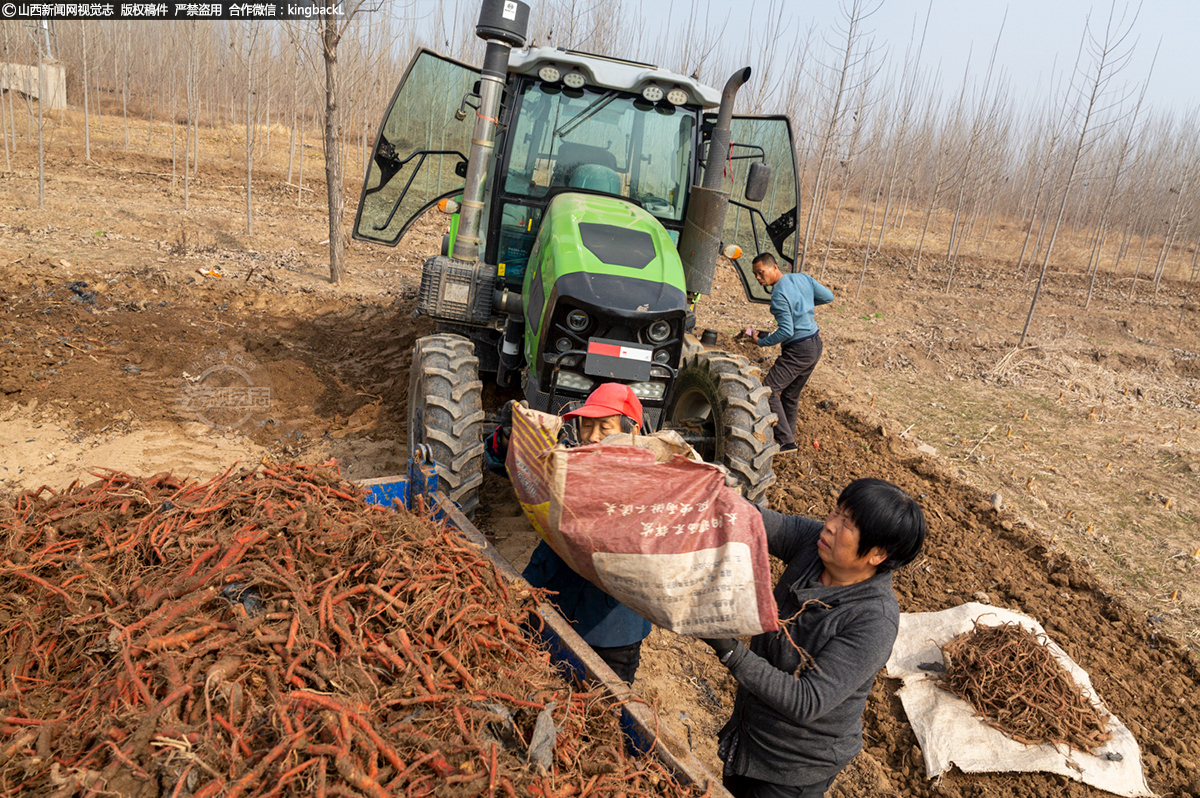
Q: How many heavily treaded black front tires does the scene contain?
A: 2